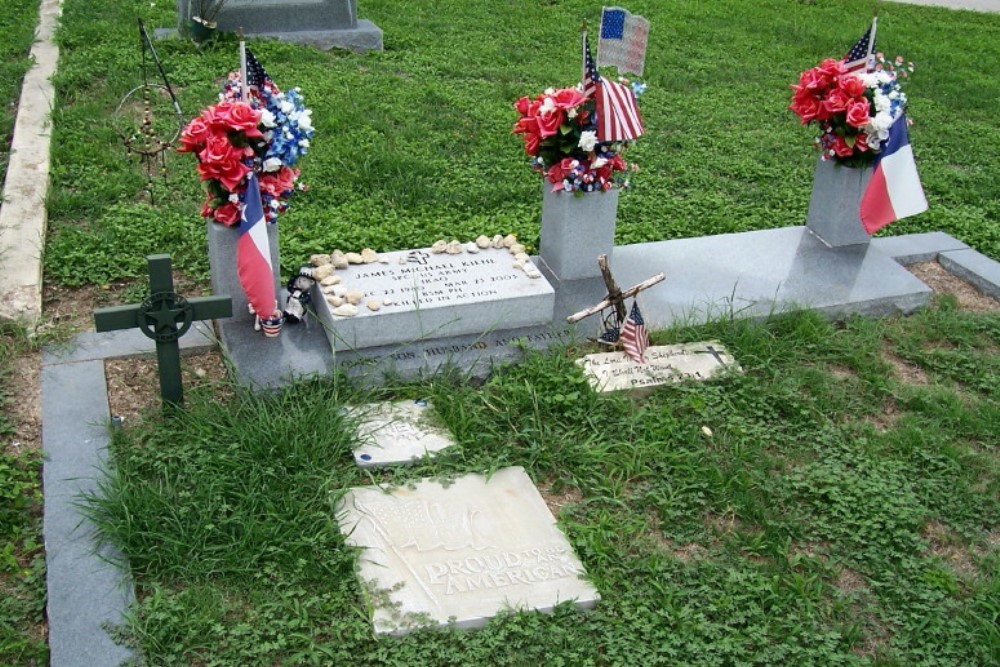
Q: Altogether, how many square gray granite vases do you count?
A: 3